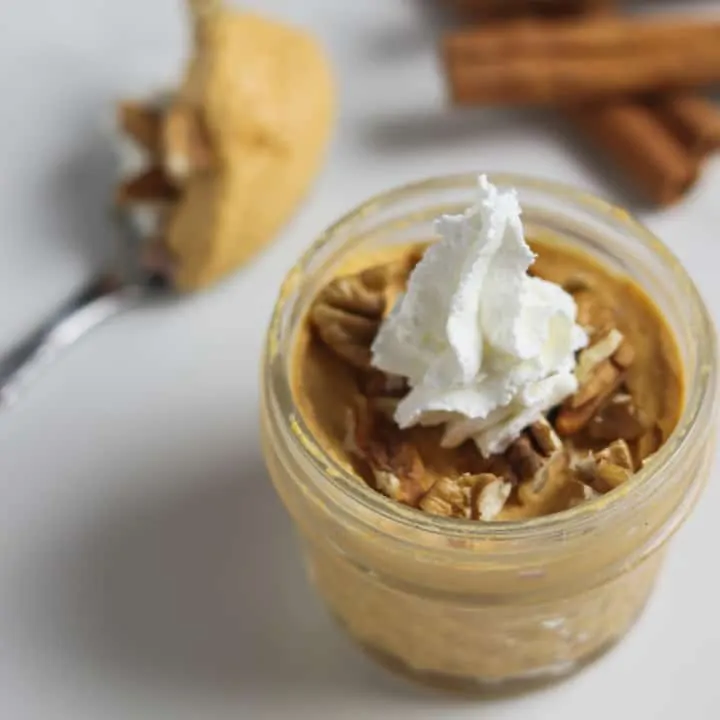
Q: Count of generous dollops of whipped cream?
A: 1